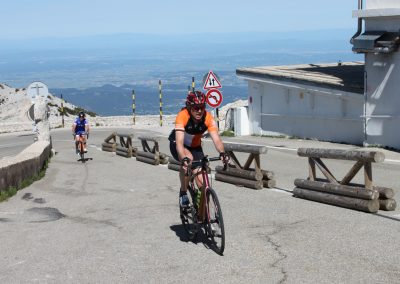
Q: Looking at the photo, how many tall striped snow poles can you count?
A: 4